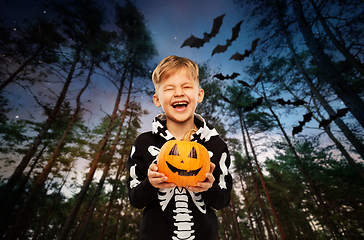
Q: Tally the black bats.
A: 10